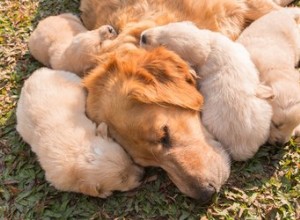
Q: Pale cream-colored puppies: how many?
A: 4